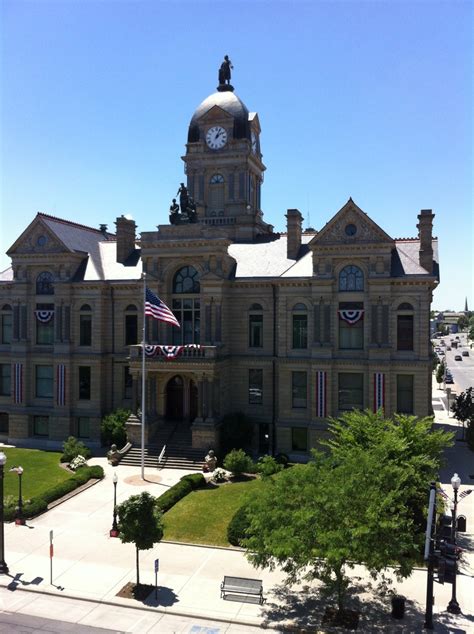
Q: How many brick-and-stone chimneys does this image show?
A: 3